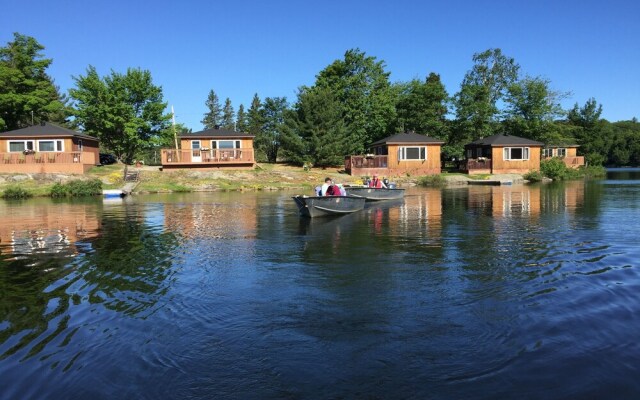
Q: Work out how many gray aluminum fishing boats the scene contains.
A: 2